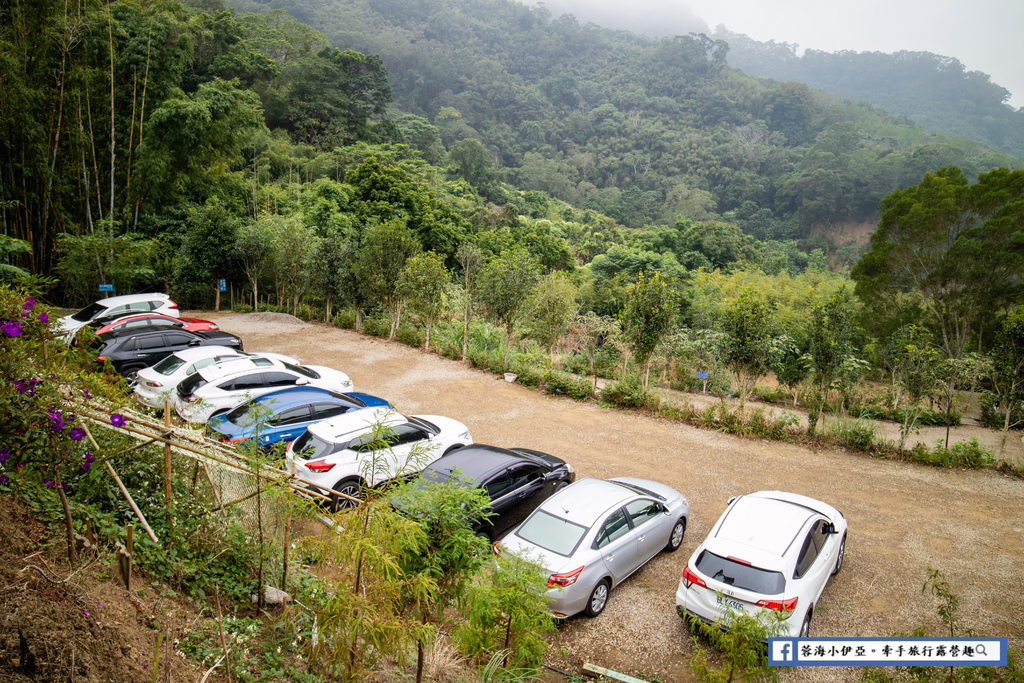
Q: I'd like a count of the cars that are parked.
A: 10